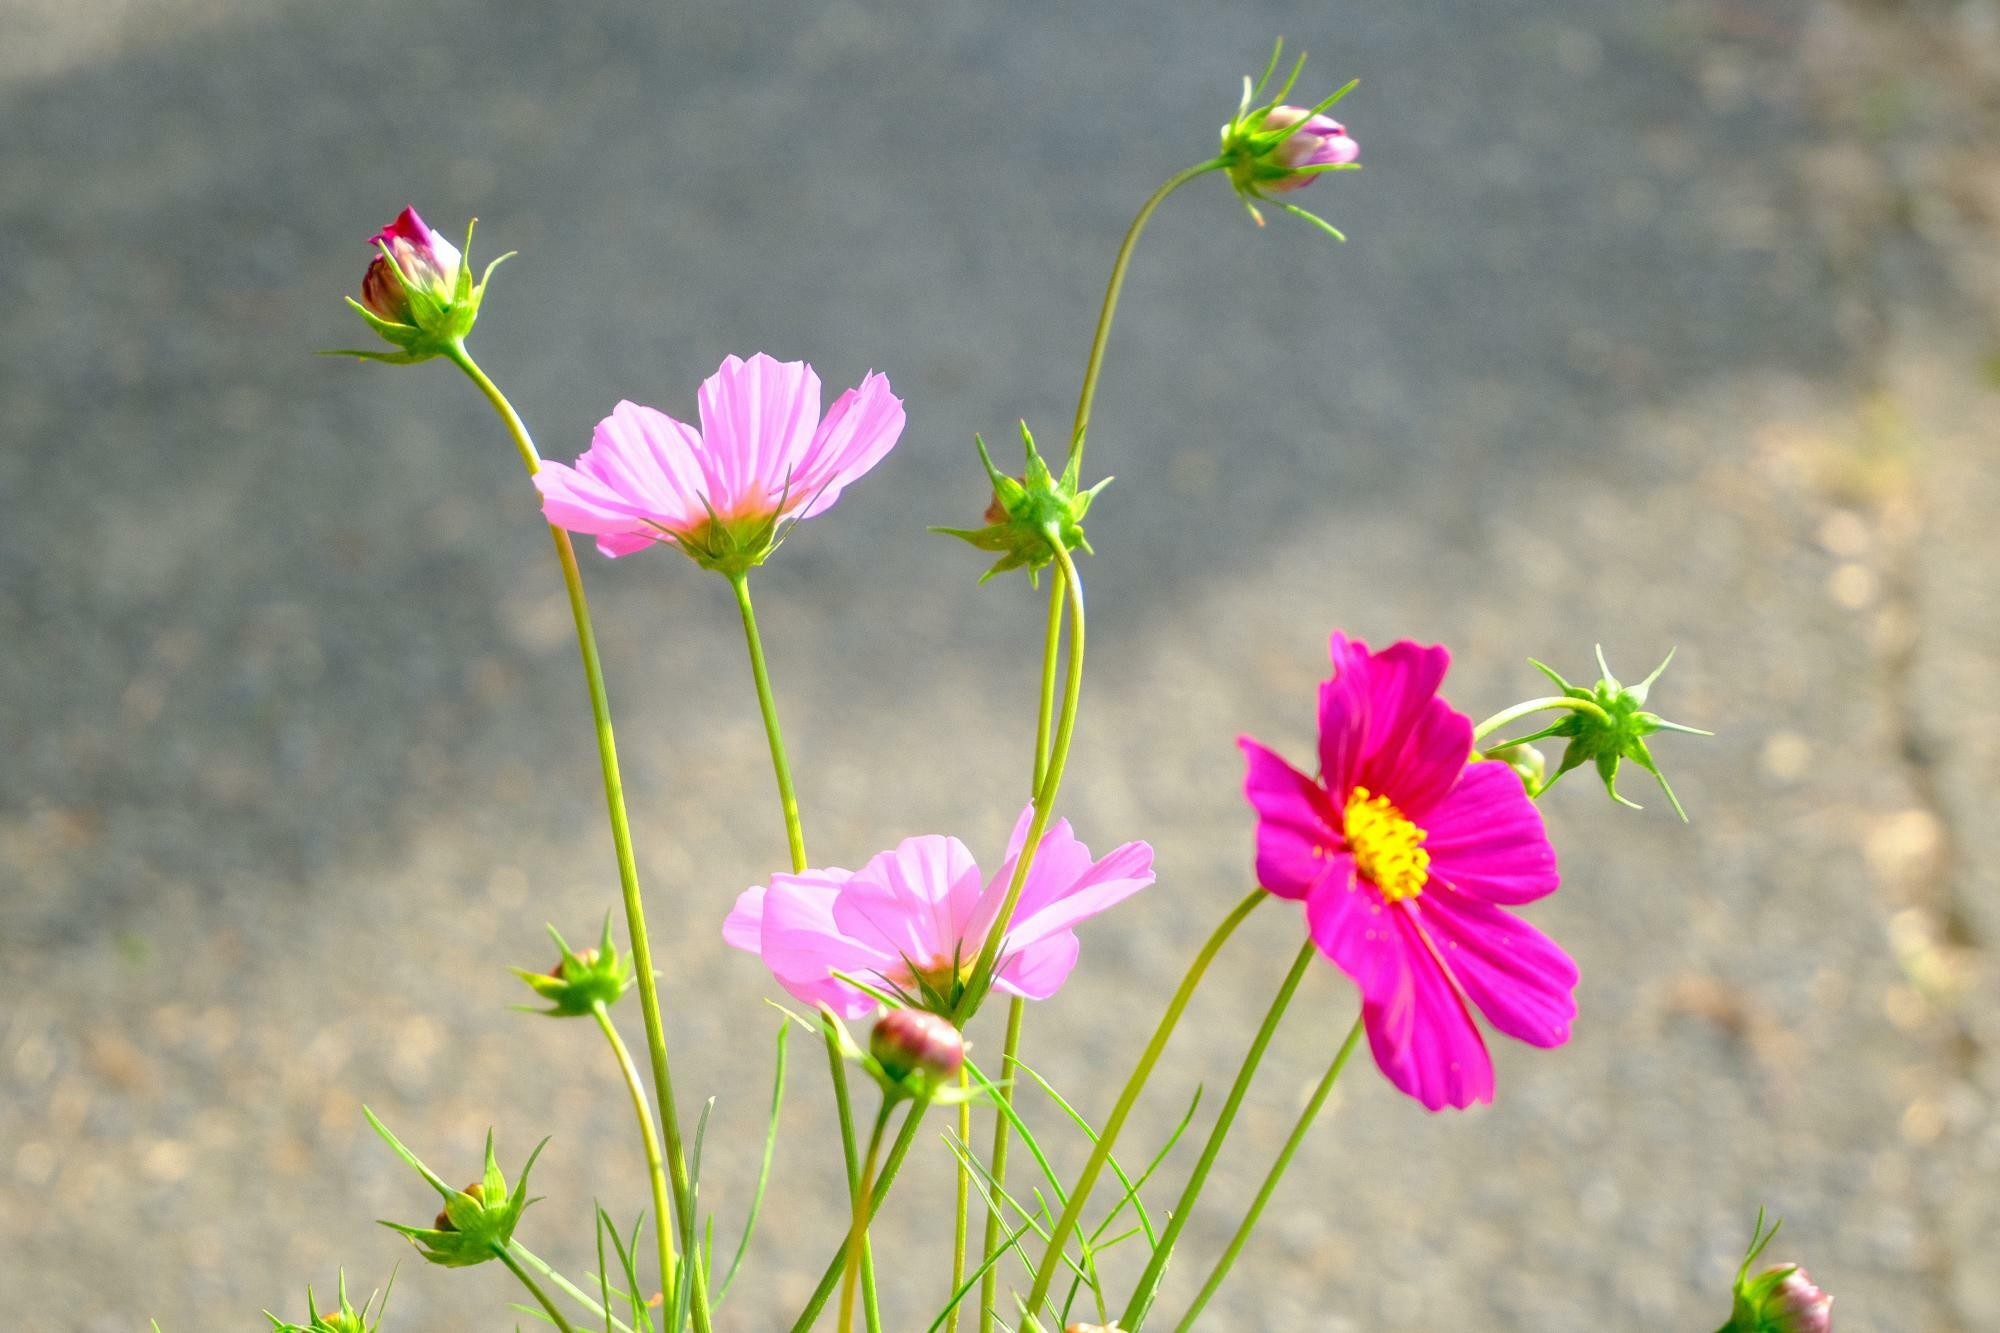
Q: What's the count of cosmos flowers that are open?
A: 3